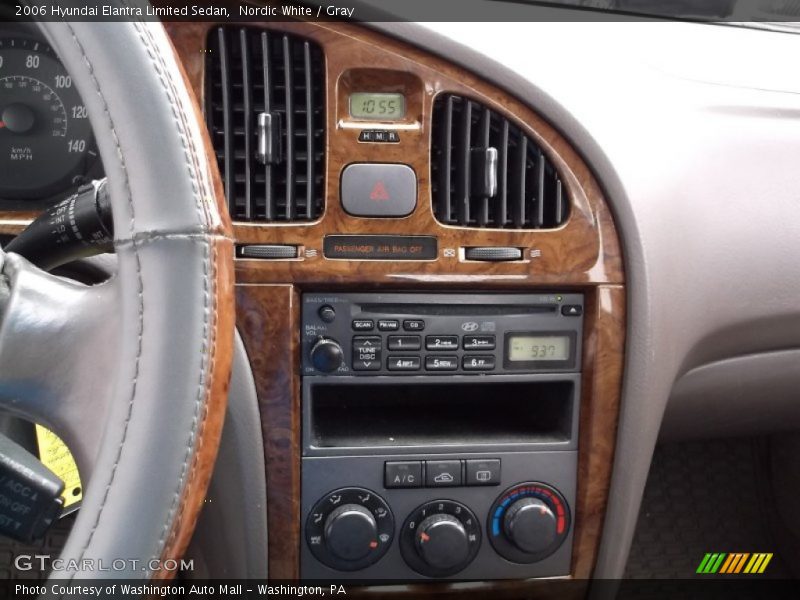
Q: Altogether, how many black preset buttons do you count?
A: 6